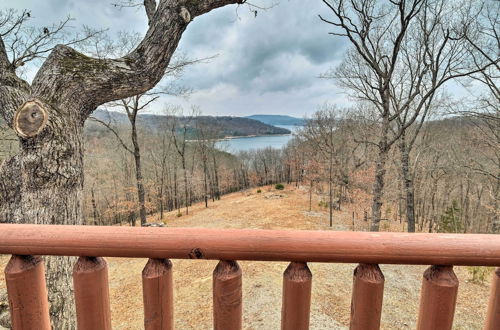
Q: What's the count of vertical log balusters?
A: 8